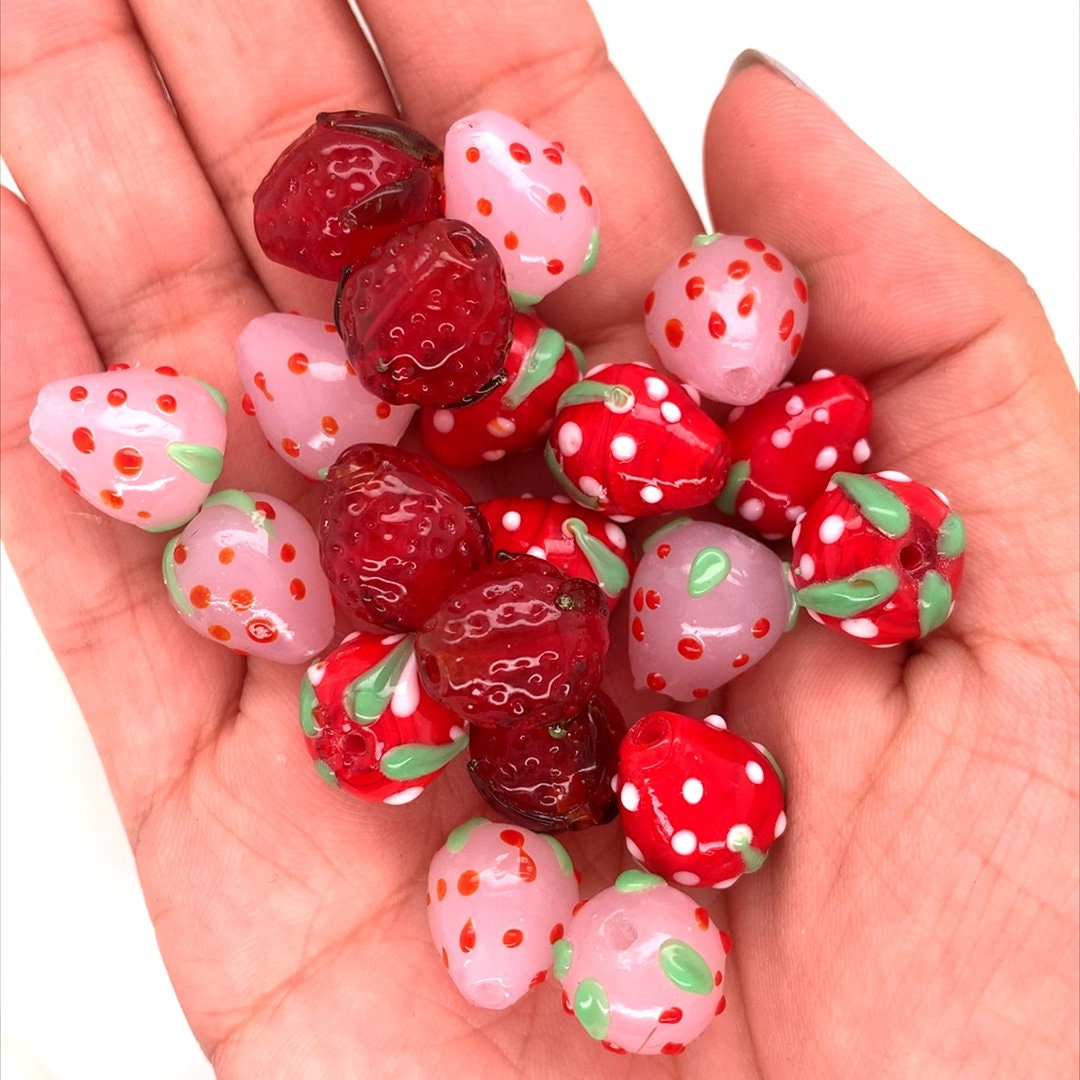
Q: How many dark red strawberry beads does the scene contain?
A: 5